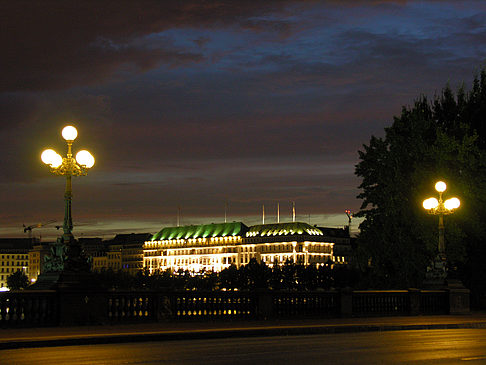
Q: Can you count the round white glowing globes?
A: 10